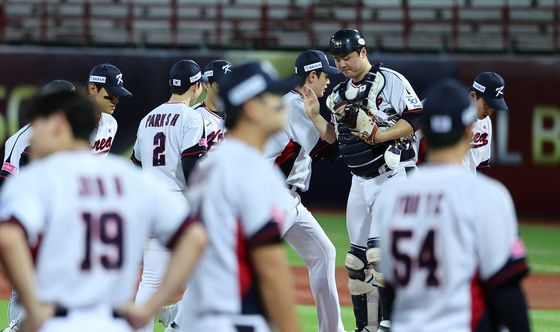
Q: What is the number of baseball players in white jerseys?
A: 10